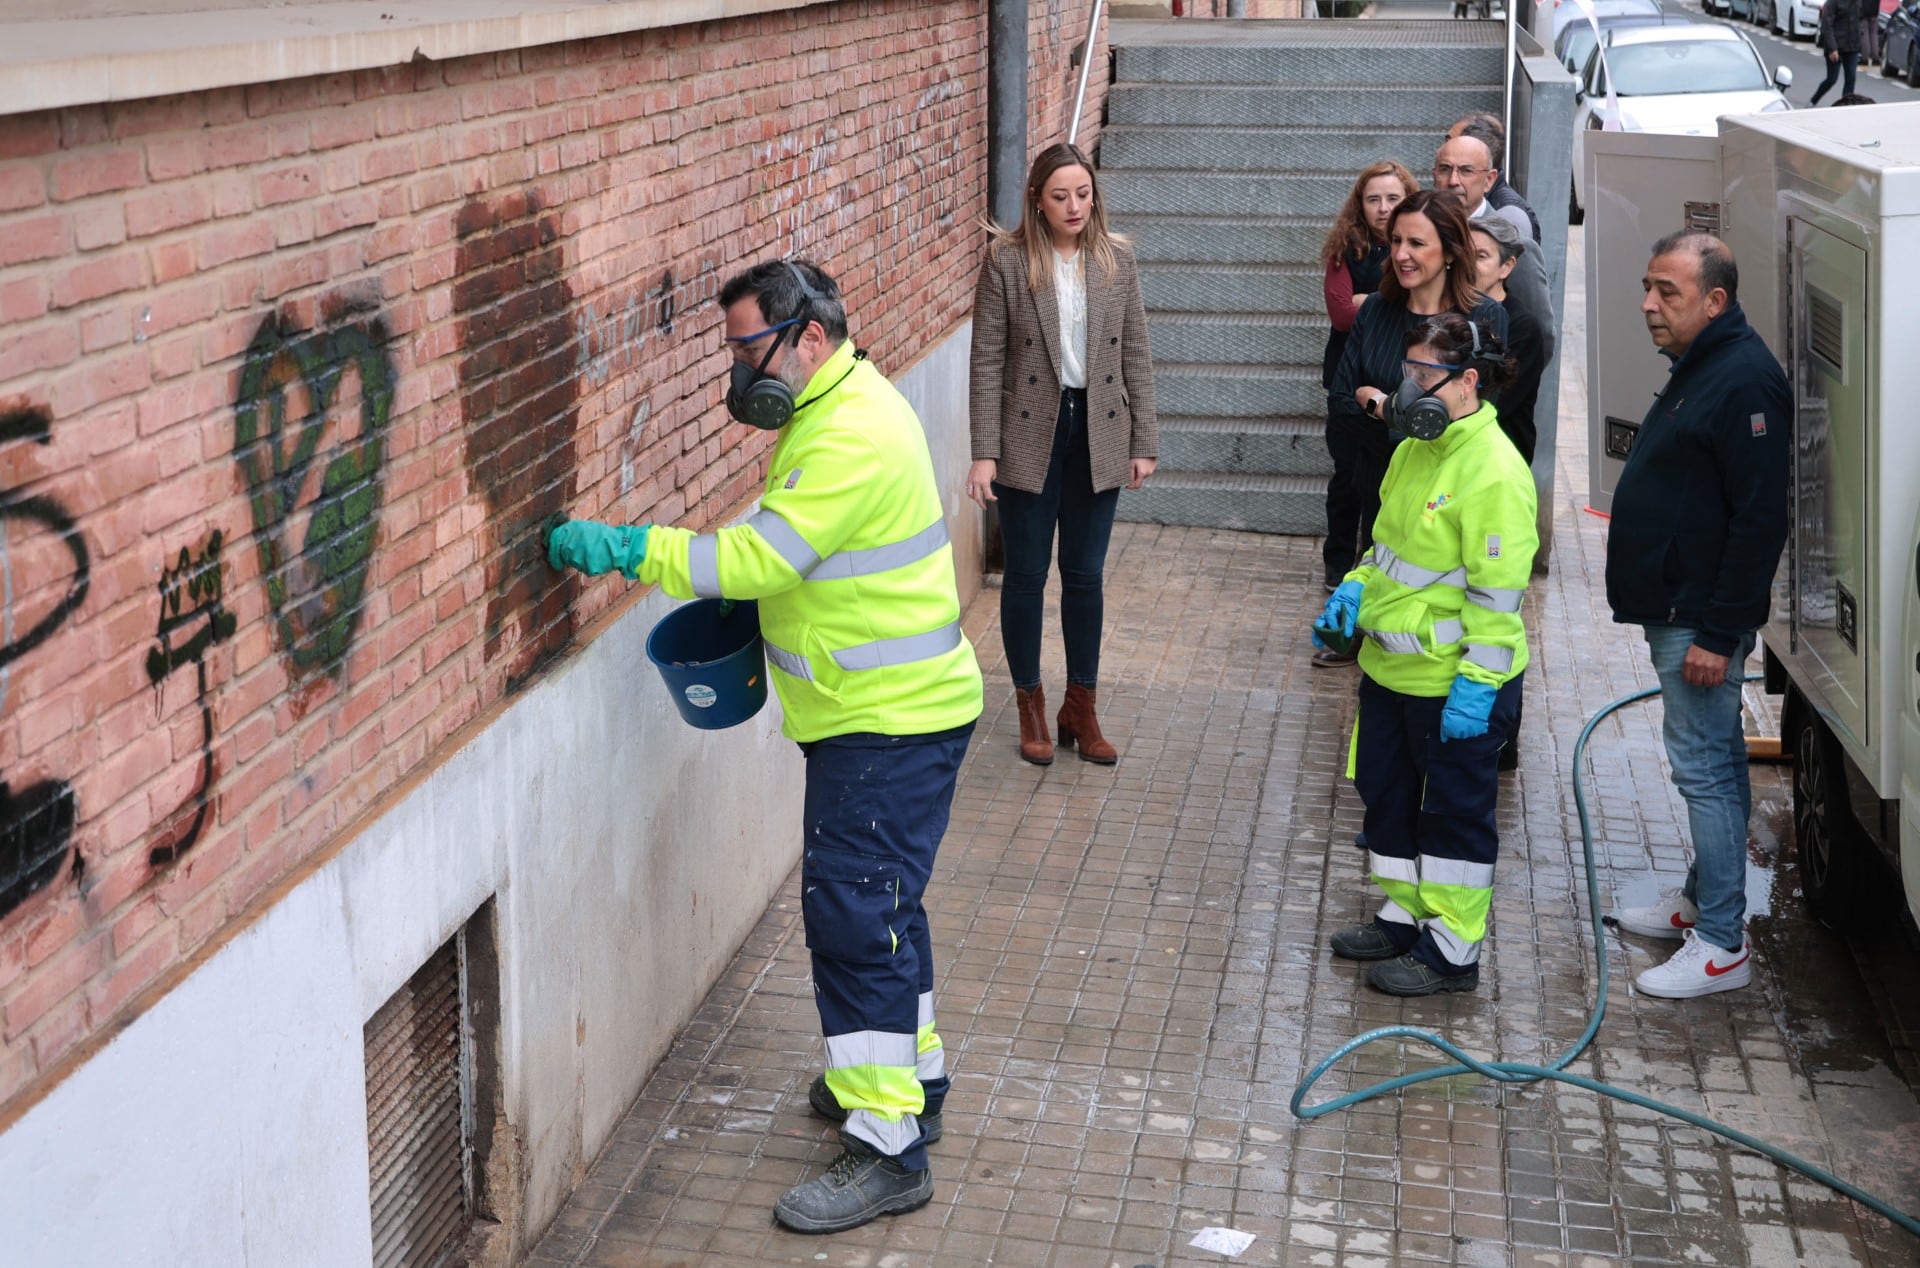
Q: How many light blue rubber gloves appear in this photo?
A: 2